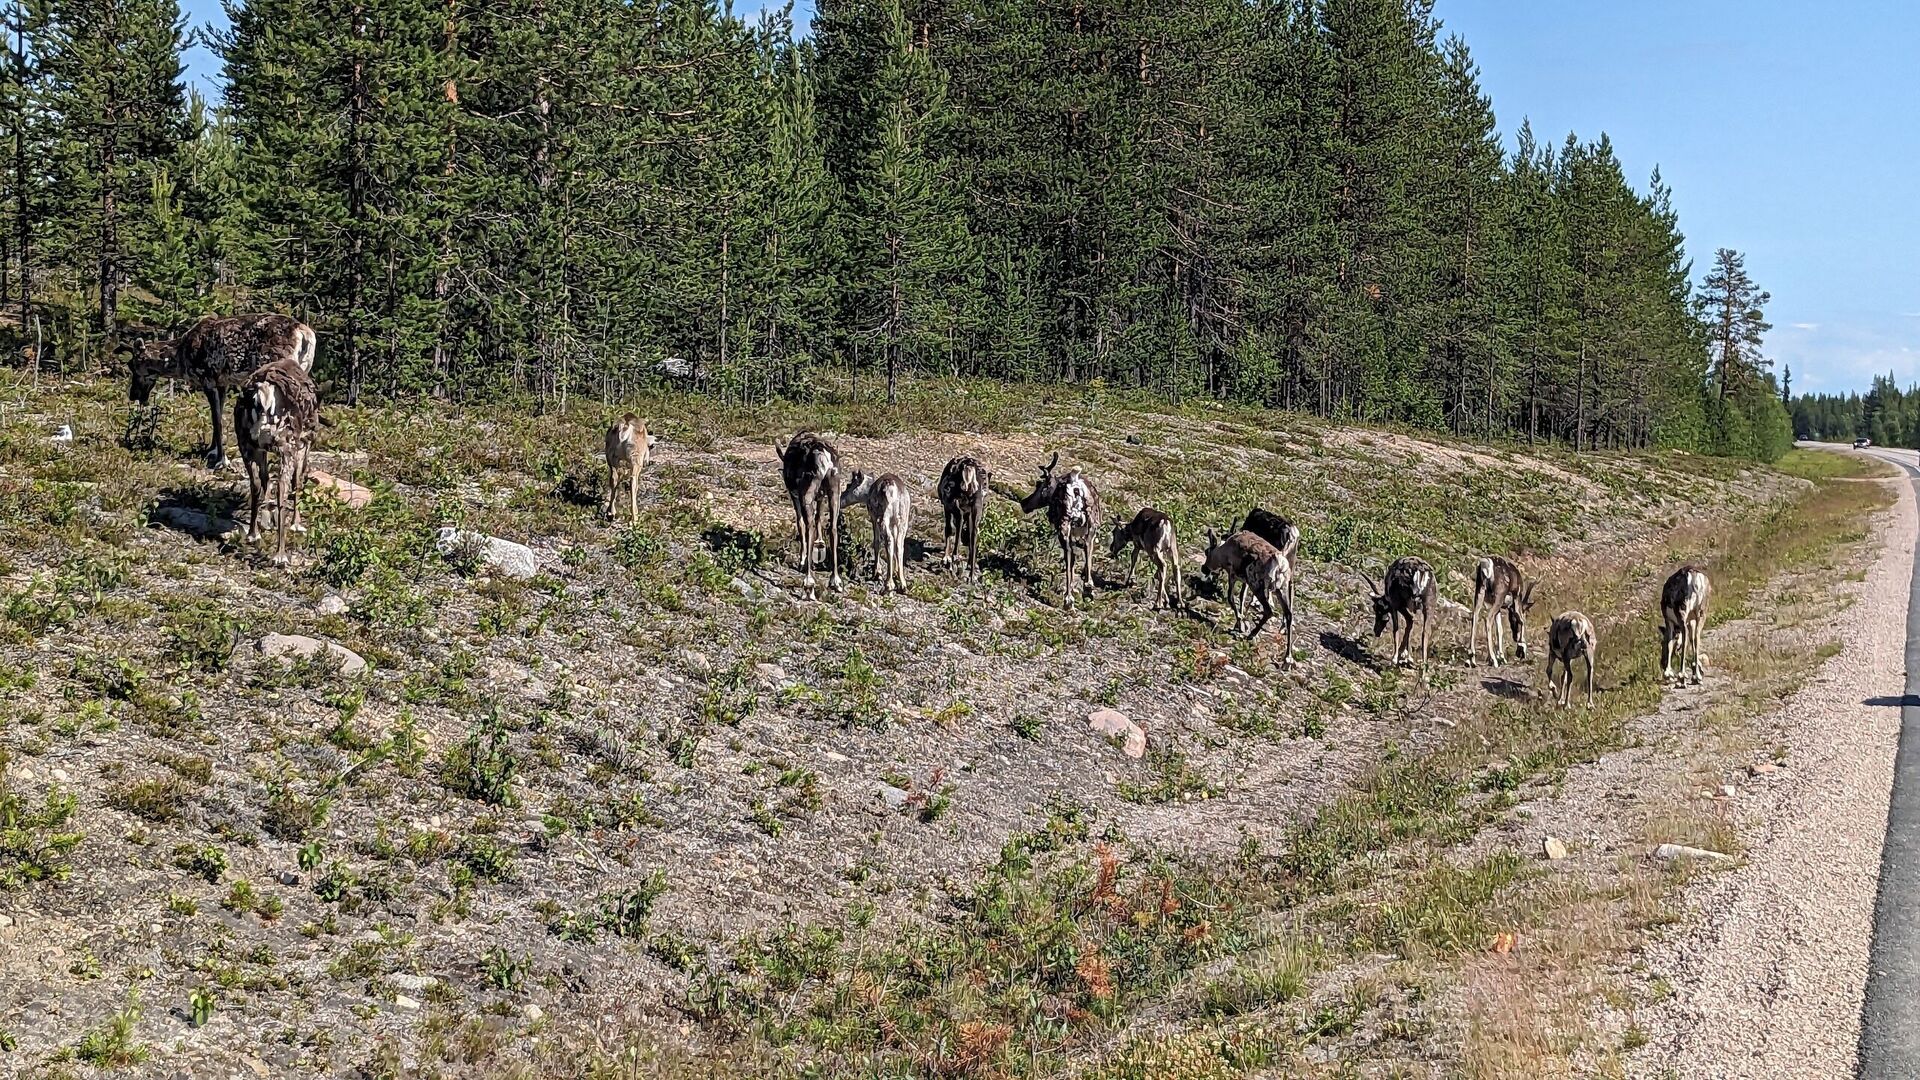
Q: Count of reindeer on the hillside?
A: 14